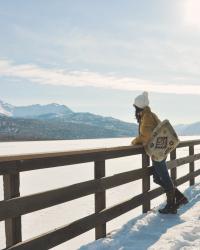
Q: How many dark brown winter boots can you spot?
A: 2